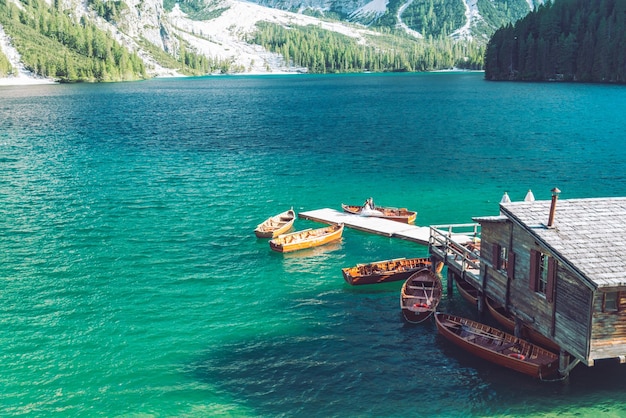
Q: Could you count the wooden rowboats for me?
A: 8